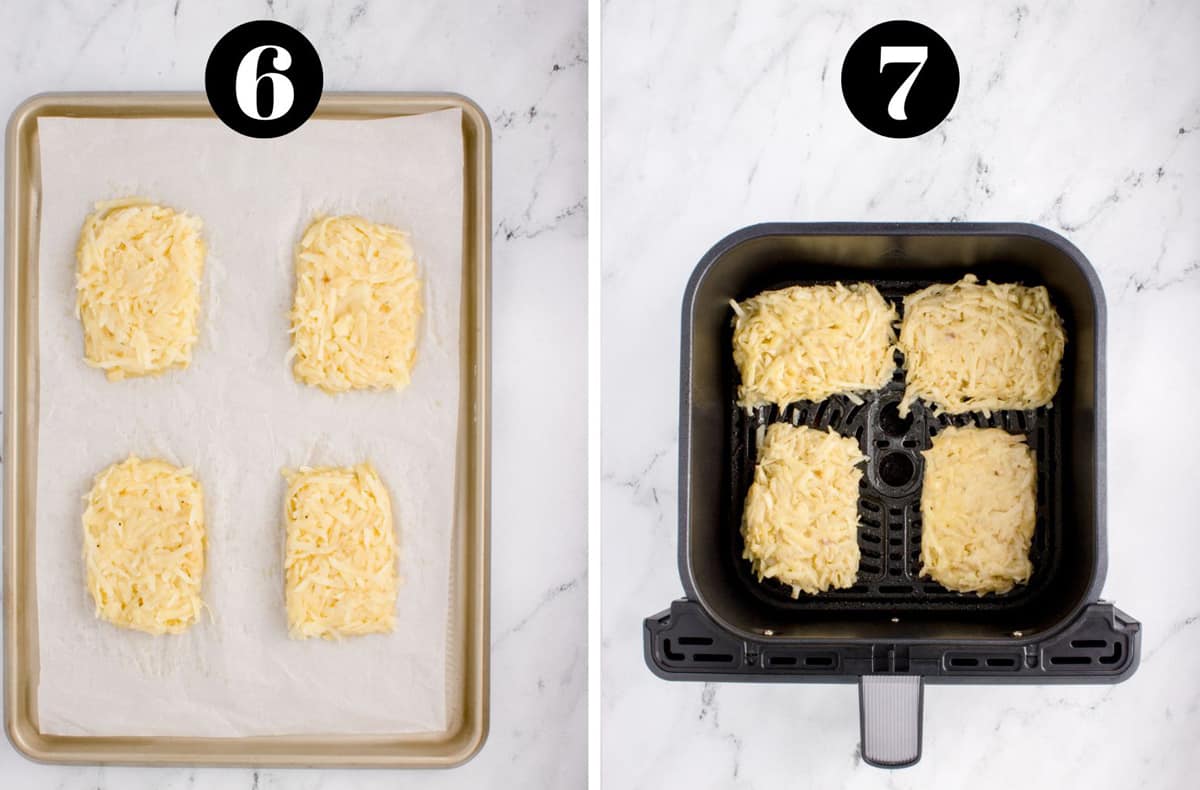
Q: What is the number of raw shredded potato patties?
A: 8